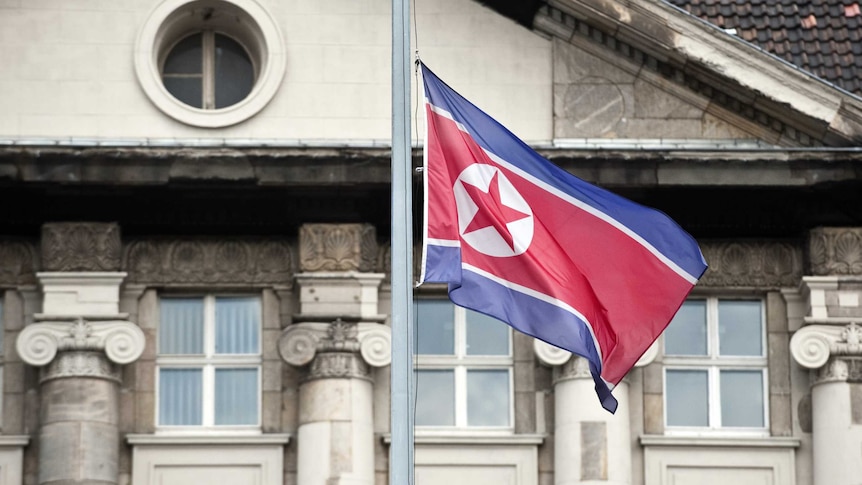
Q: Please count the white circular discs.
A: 1